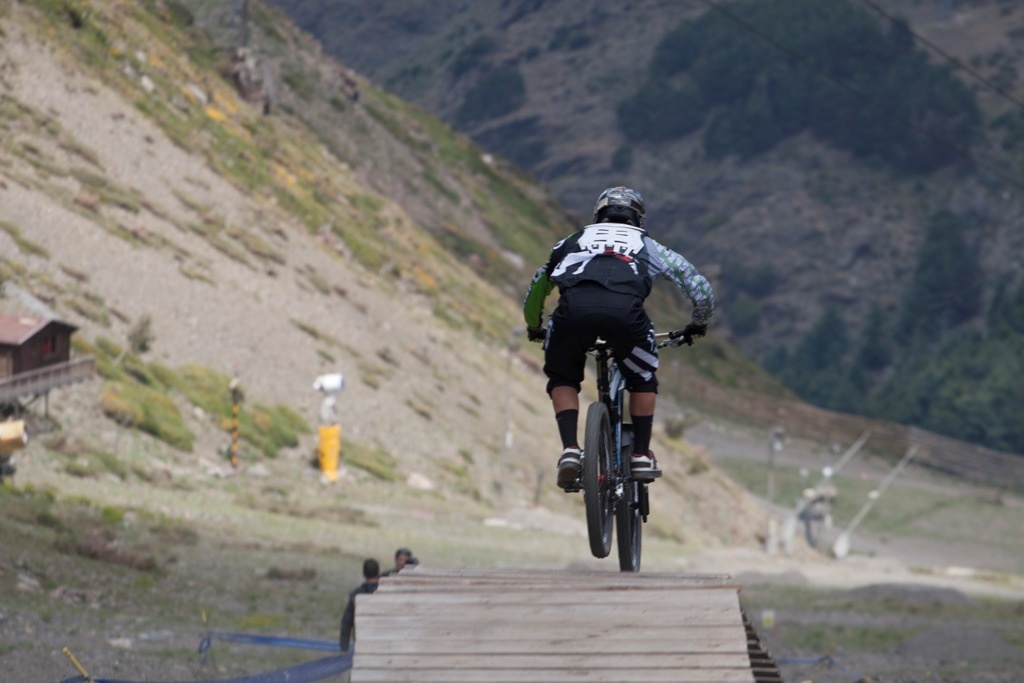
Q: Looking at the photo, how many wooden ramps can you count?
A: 1